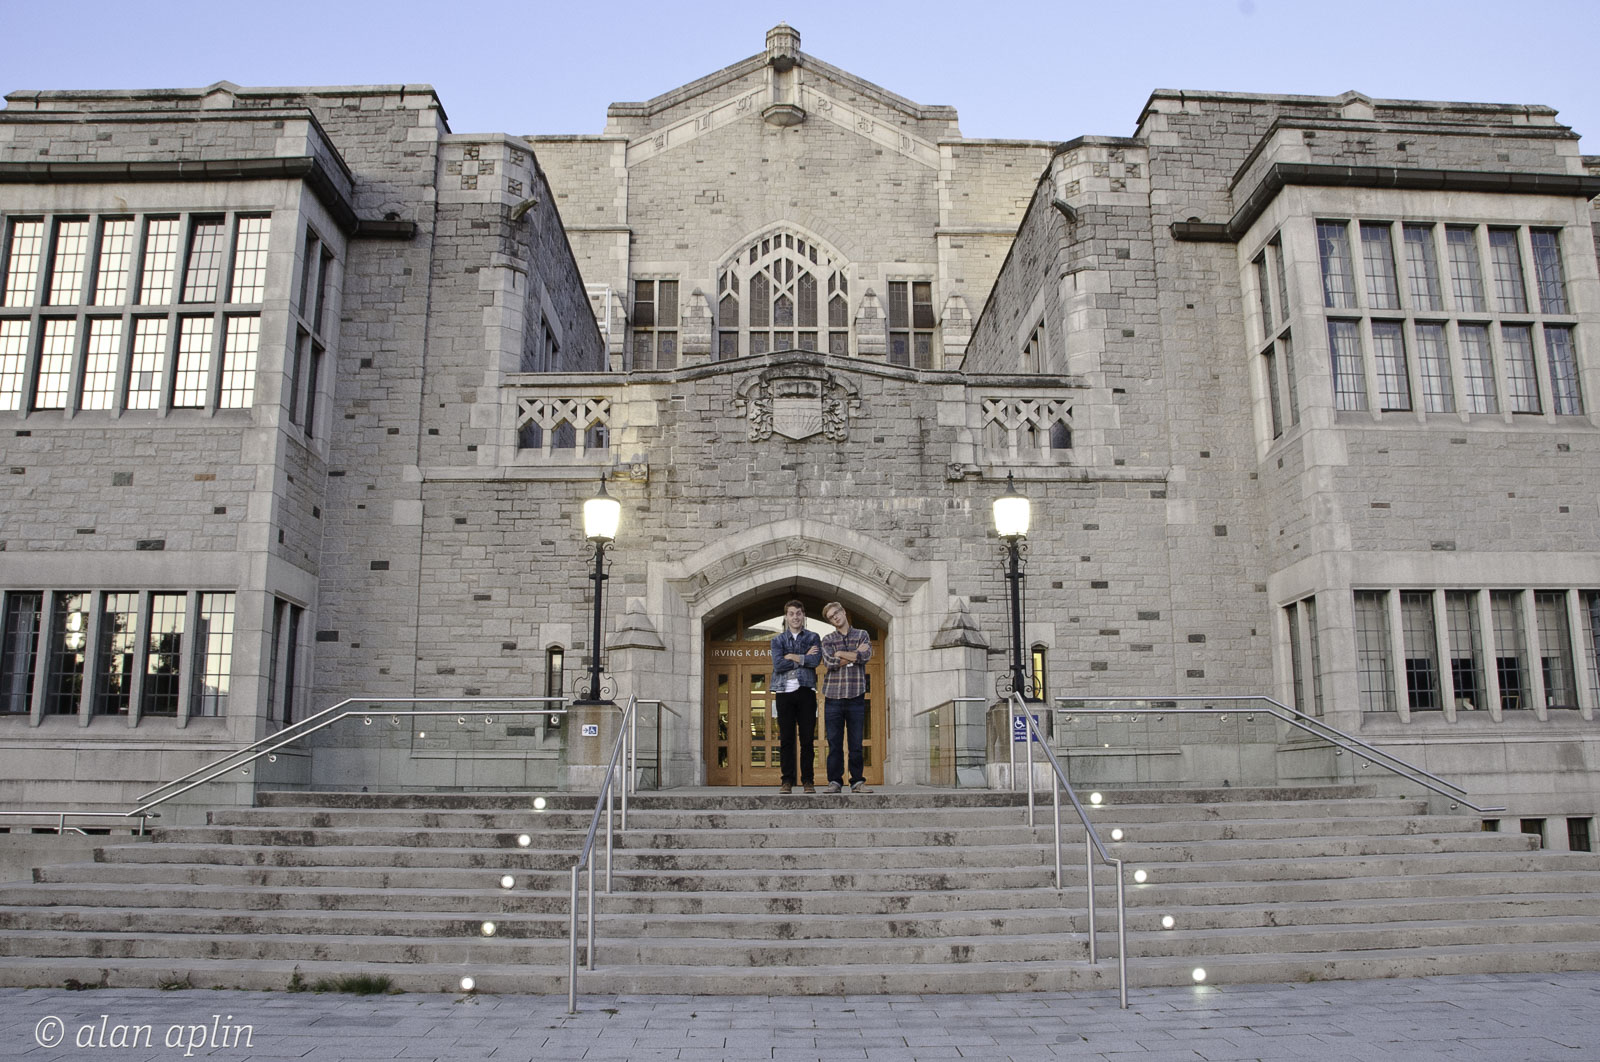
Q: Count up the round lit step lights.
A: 10